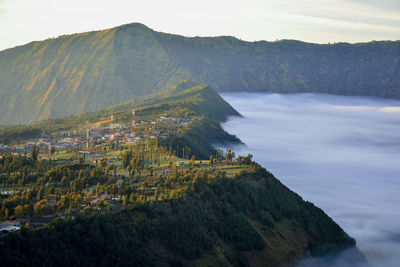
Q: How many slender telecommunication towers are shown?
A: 3